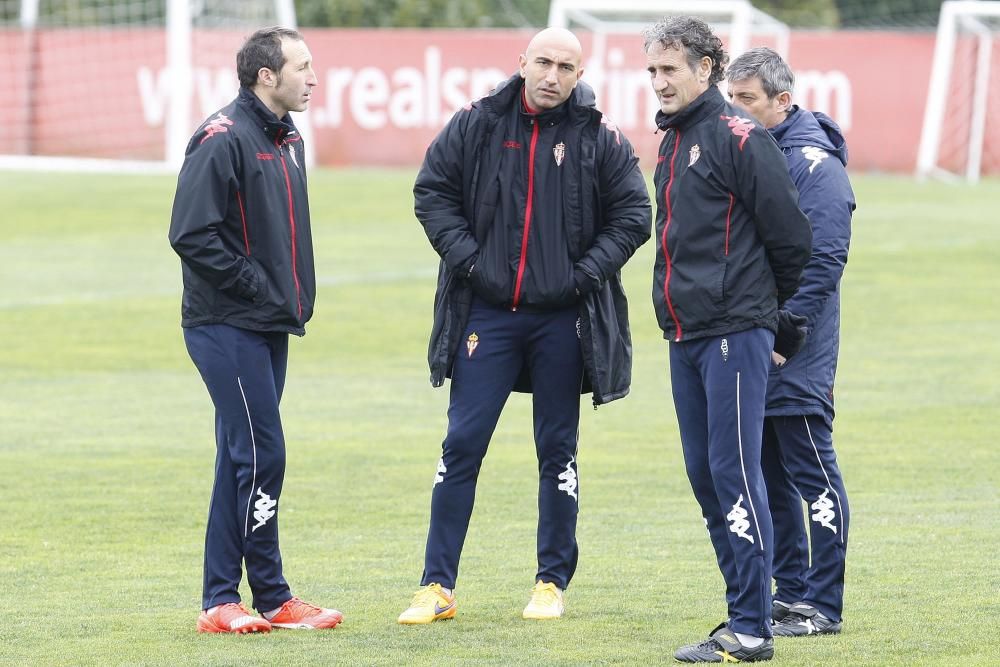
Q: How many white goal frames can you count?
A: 3